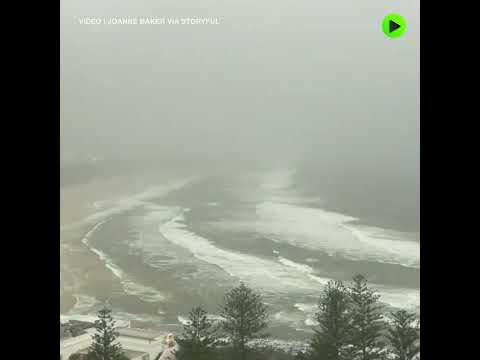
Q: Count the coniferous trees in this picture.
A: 6